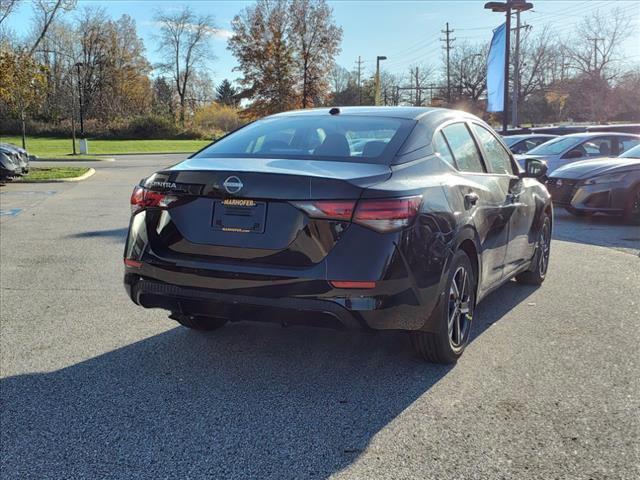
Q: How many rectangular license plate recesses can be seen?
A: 1